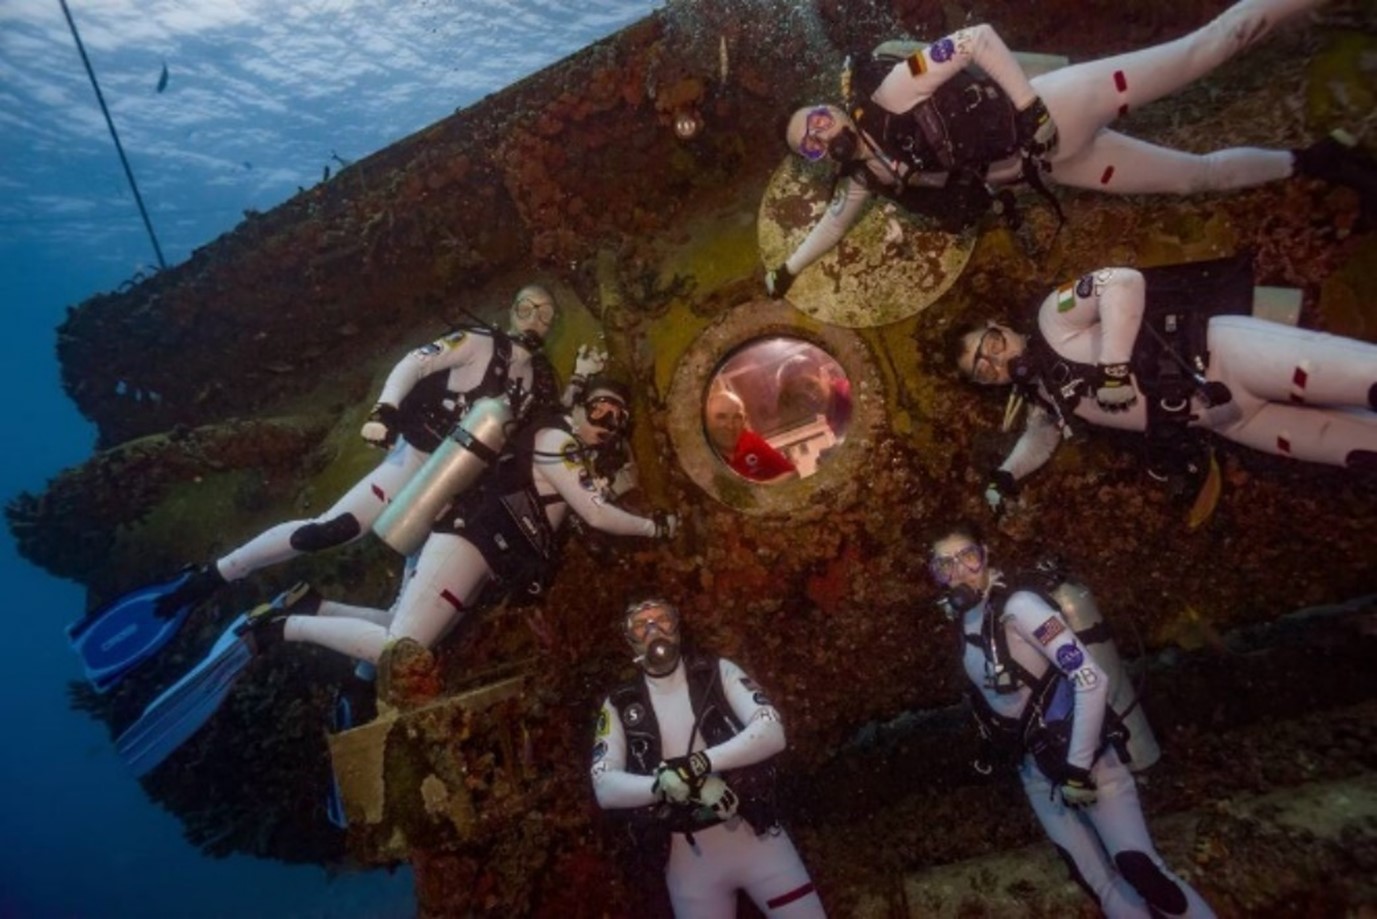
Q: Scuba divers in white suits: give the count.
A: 6